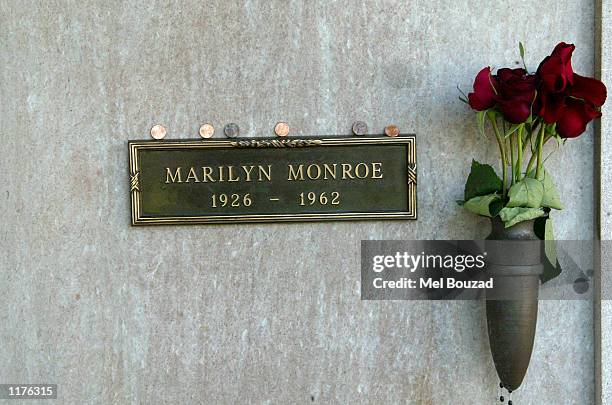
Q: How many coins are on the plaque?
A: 6